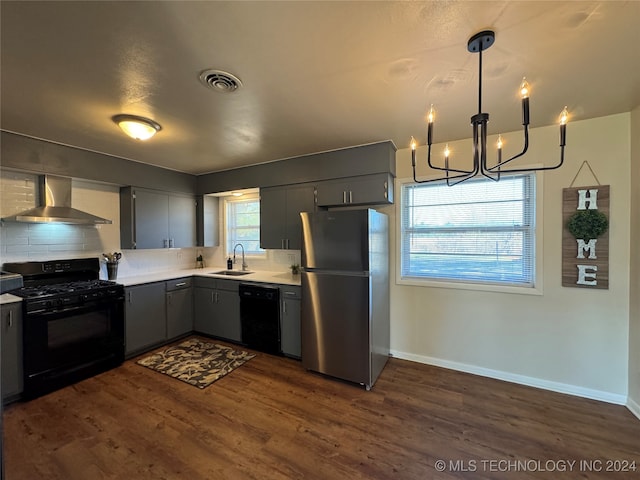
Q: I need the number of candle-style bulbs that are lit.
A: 6